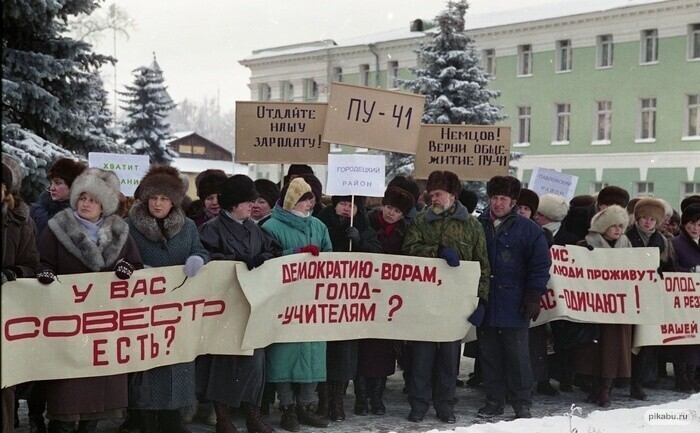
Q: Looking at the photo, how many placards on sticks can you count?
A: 6